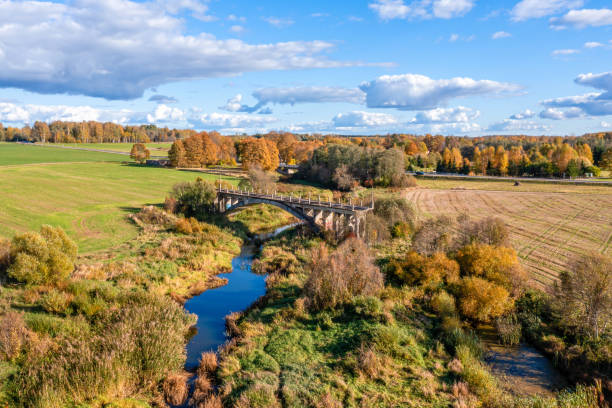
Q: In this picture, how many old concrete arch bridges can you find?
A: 1